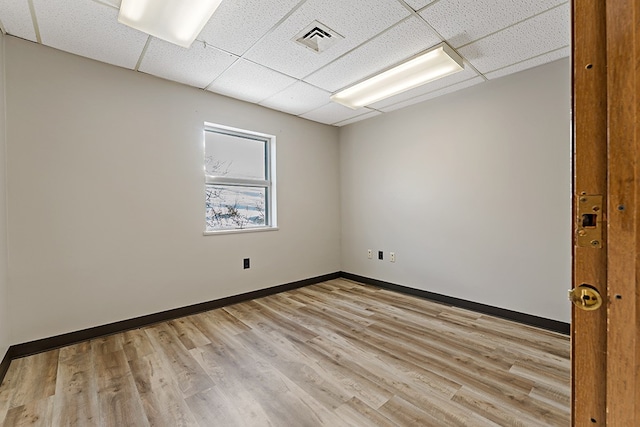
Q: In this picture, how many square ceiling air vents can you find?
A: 1